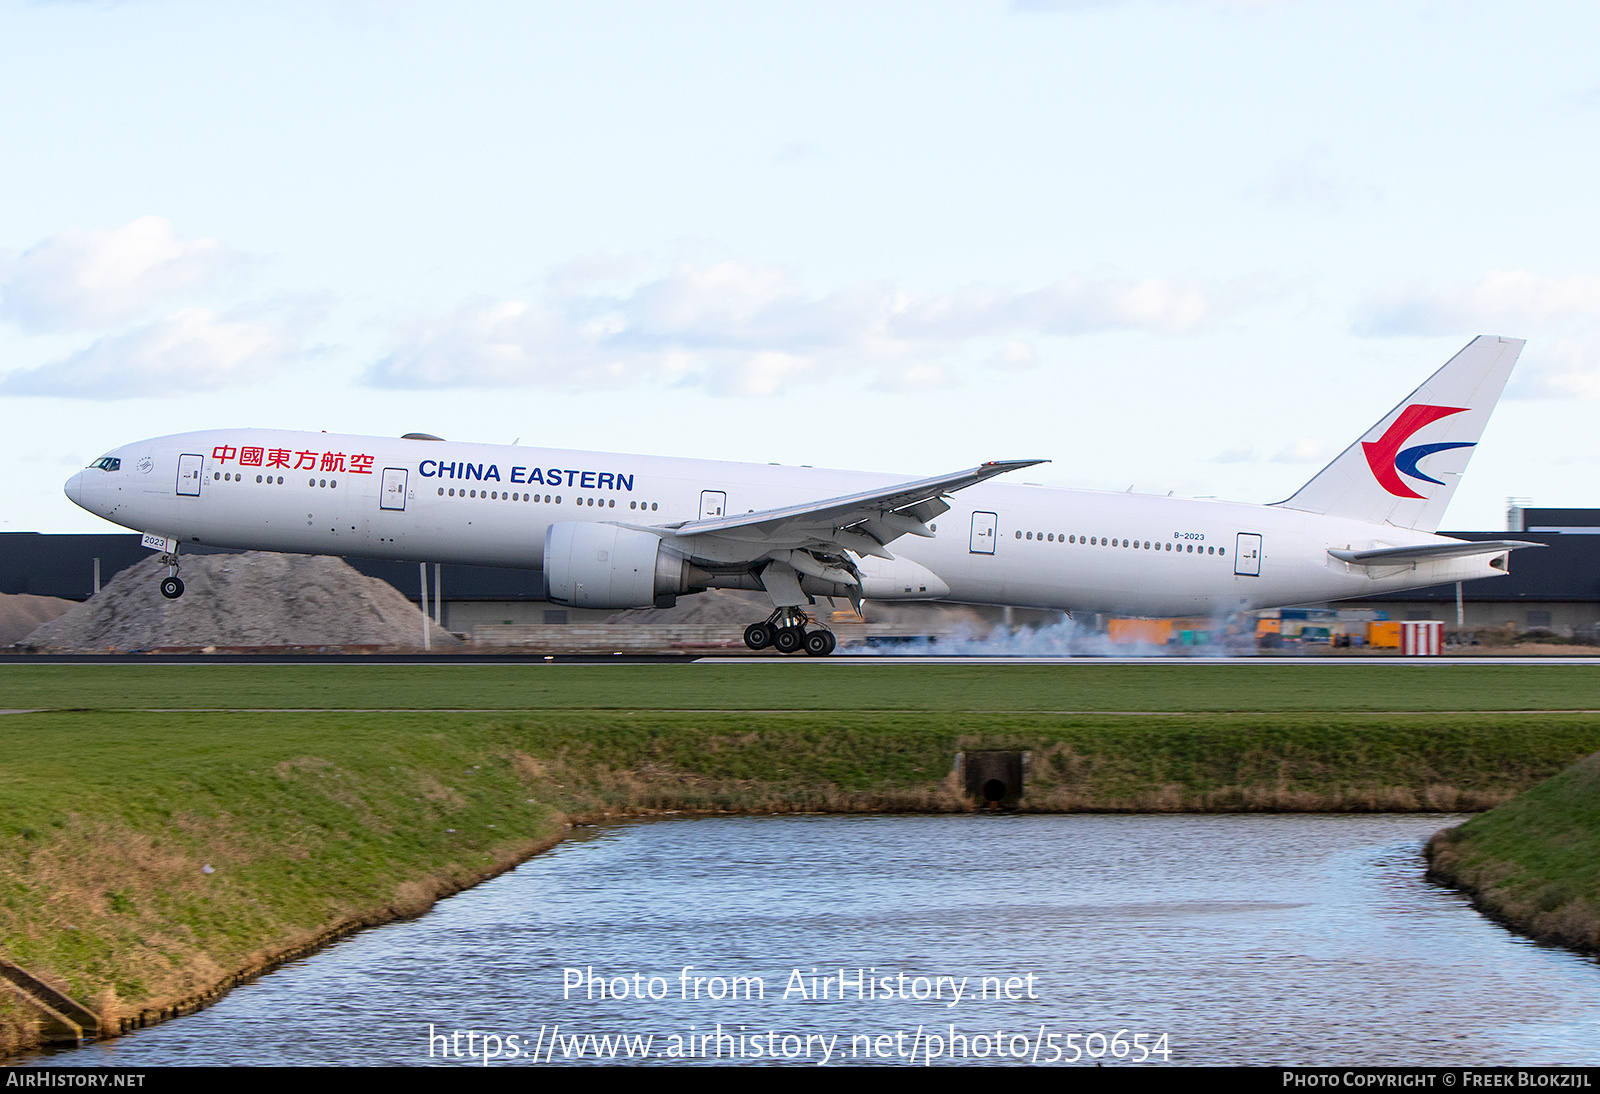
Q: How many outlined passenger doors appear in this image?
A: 5